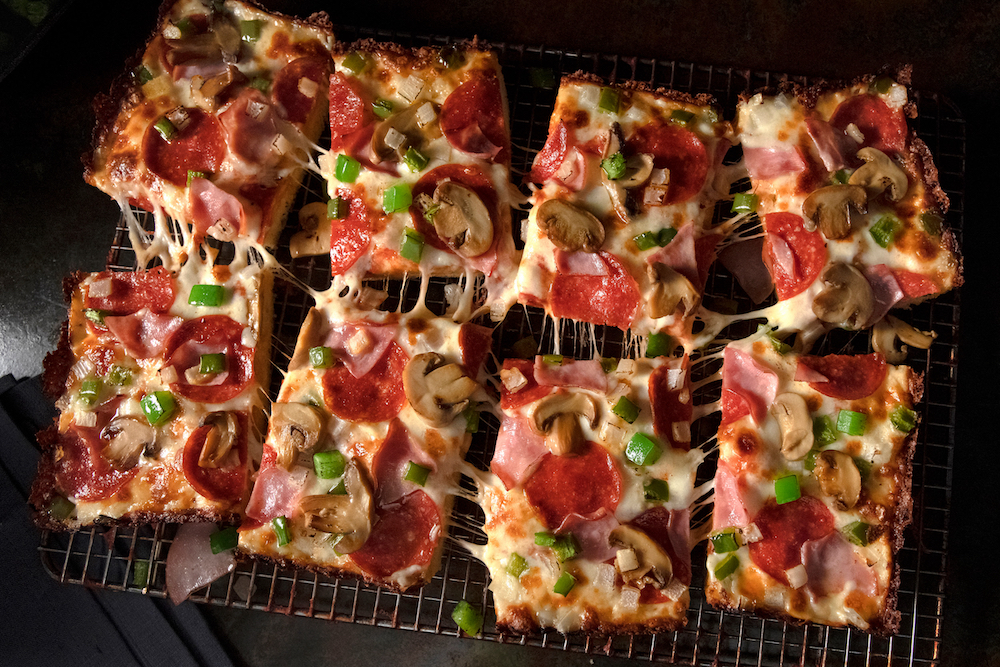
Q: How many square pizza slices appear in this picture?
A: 8